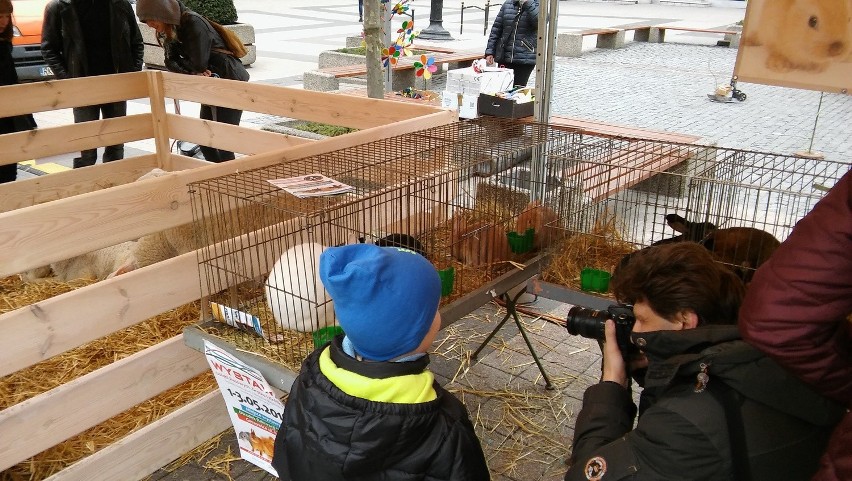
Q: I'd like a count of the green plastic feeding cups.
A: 4